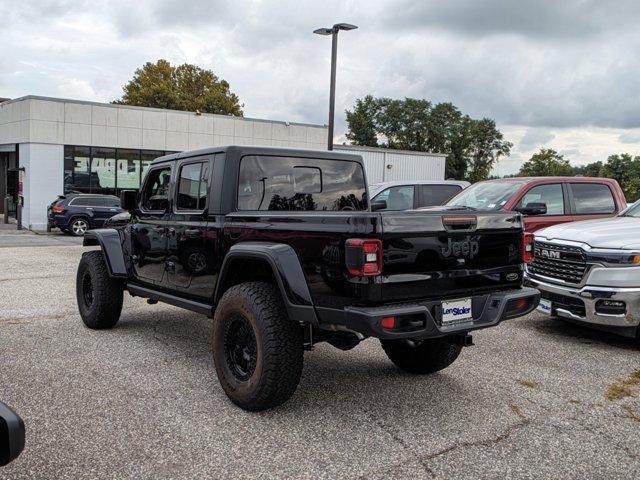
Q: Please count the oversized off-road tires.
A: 3